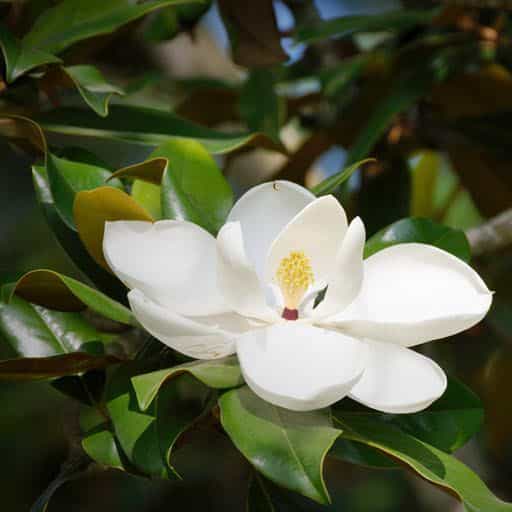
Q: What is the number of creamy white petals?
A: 9